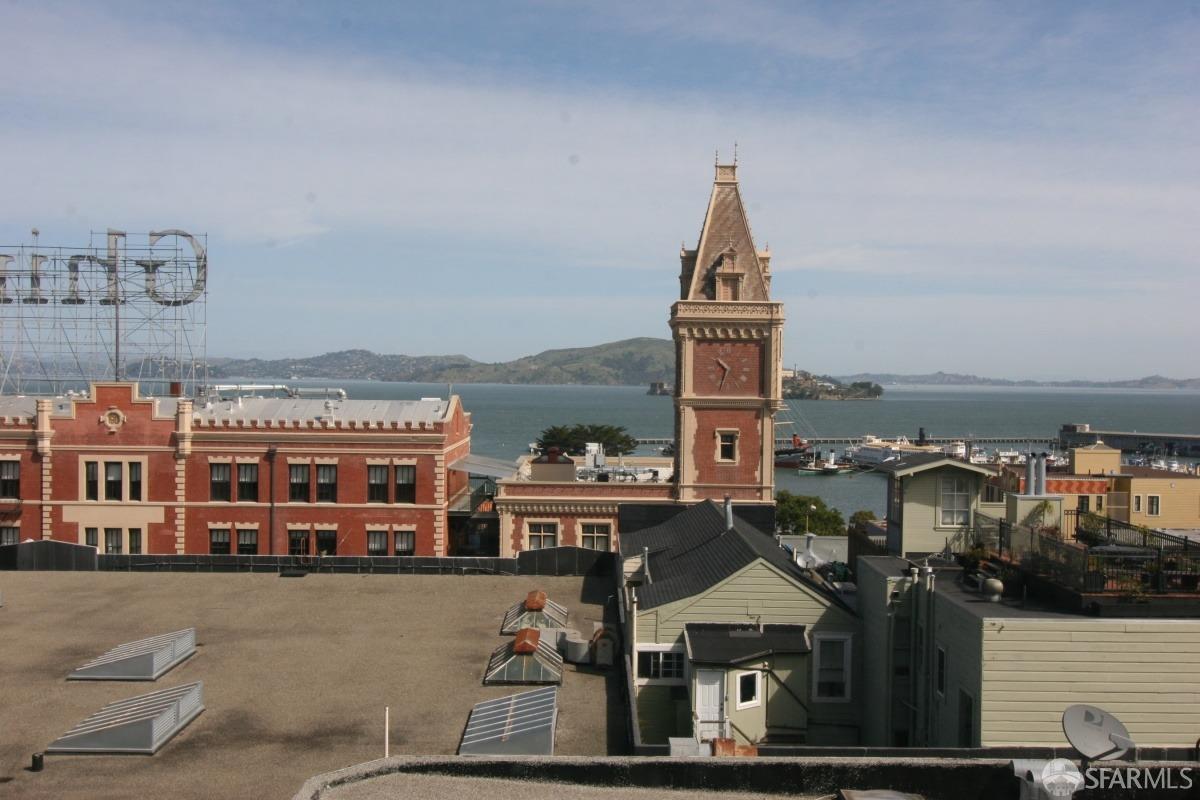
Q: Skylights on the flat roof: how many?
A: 5